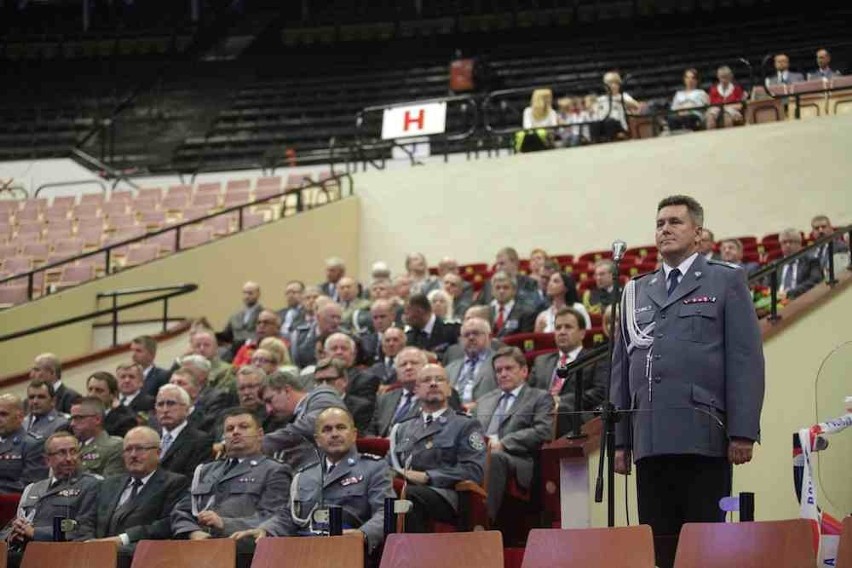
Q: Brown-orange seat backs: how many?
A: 8